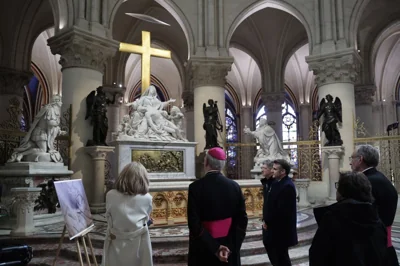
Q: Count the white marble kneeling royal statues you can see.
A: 2